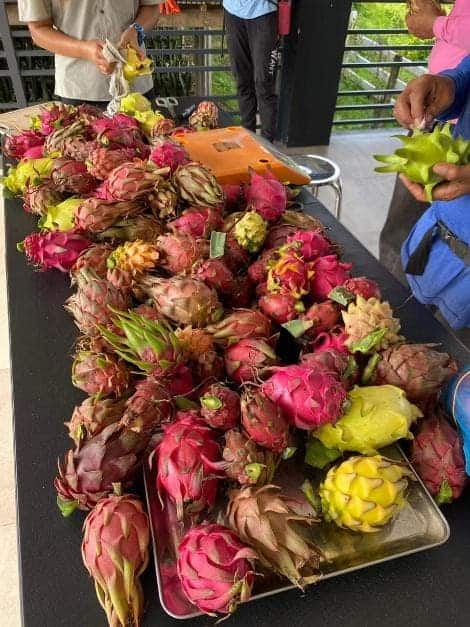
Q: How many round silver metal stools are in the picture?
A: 1